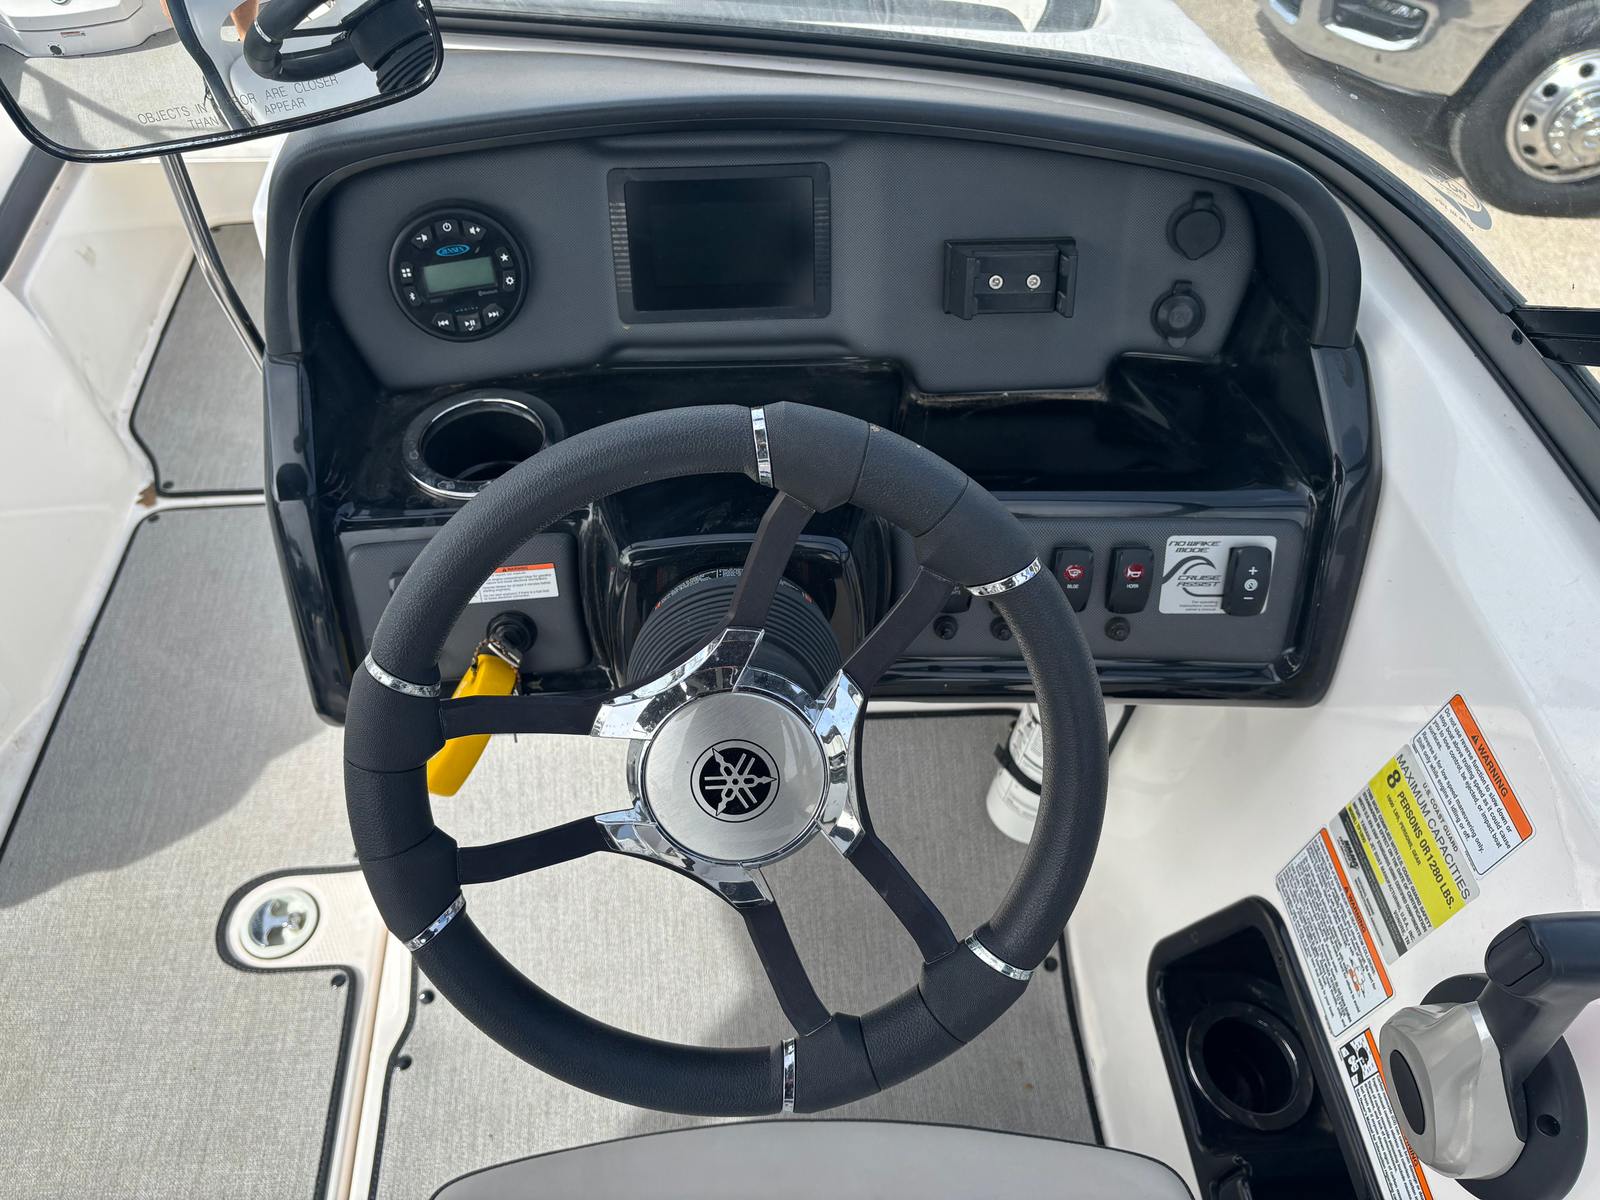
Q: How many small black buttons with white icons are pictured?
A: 10